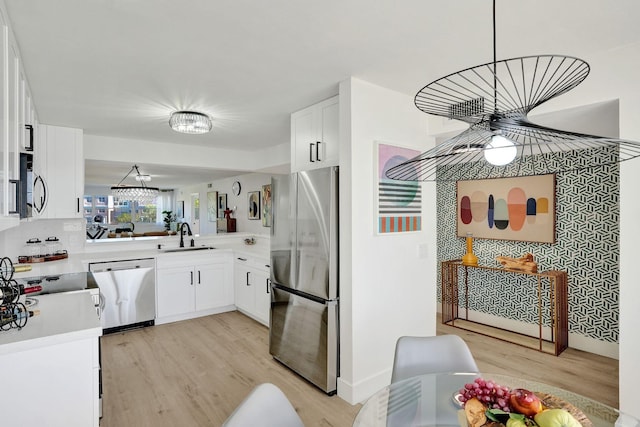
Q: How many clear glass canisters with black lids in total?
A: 2